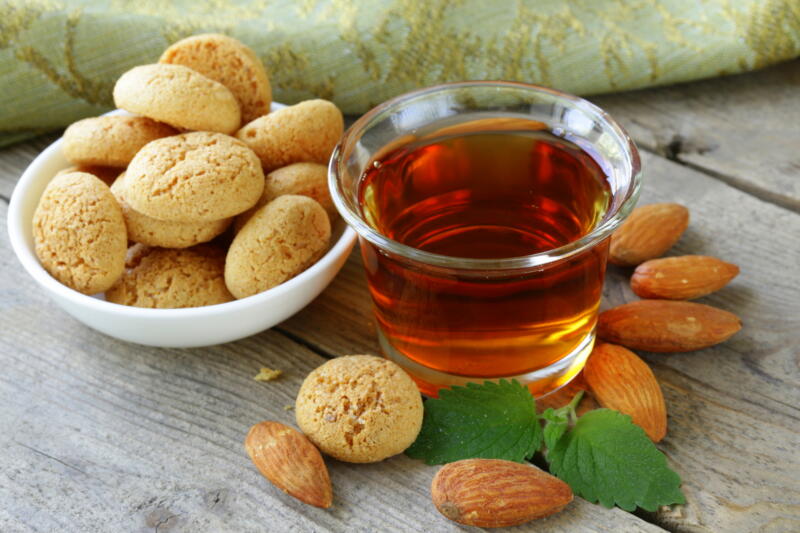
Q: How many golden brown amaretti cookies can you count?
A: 12